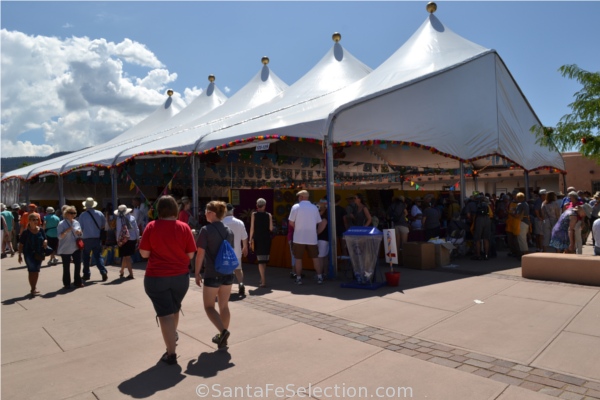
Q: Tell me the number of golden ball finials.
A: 5